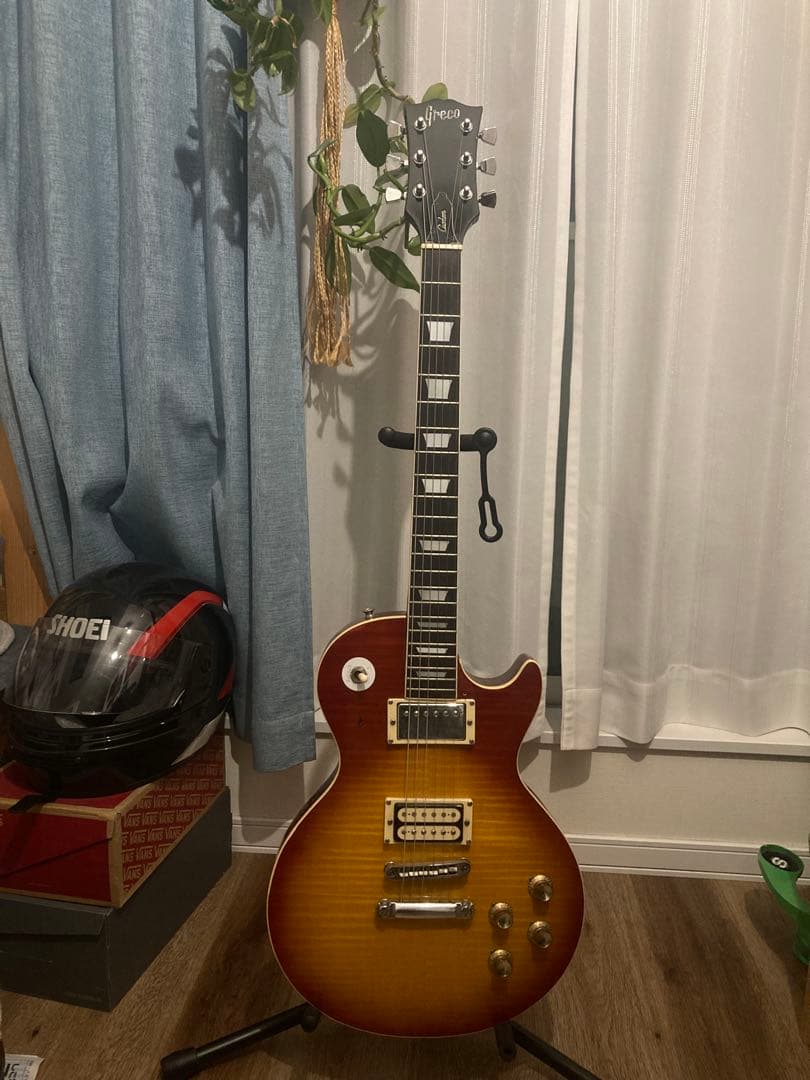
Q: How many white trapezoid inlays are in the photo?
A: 9